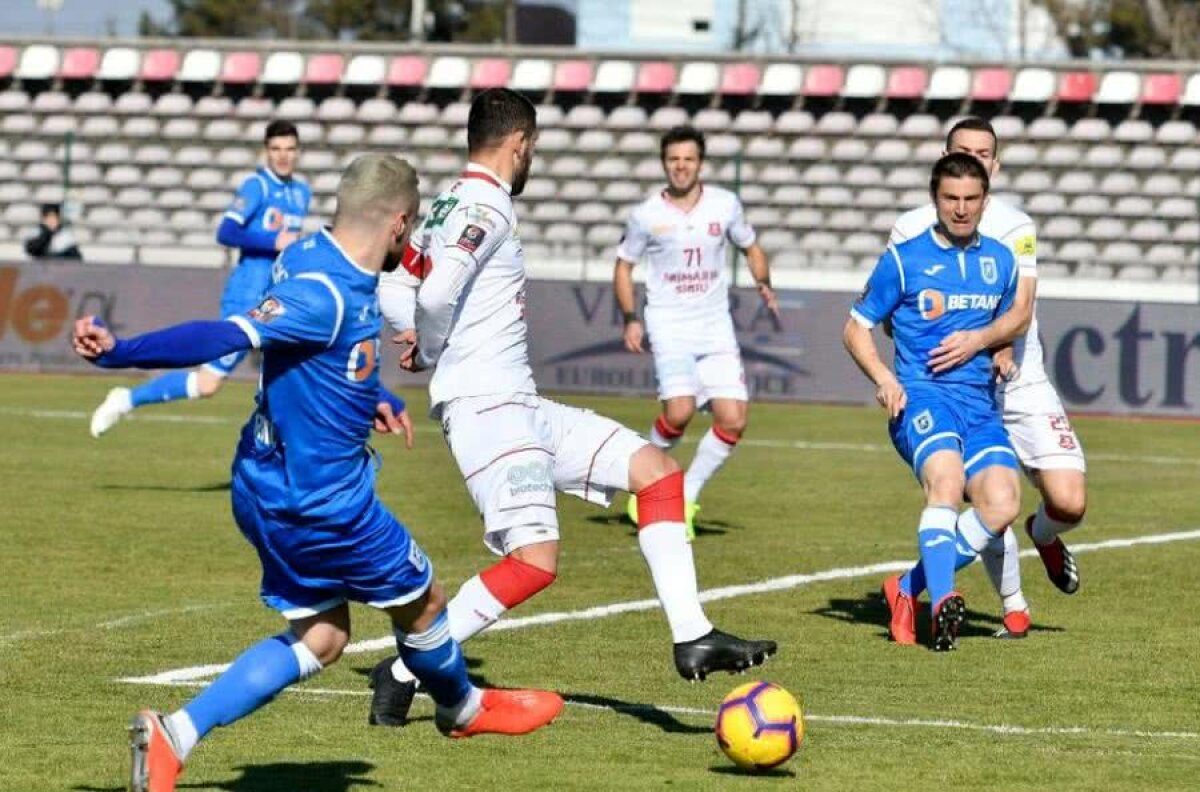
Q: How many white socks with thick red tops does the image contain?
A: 2